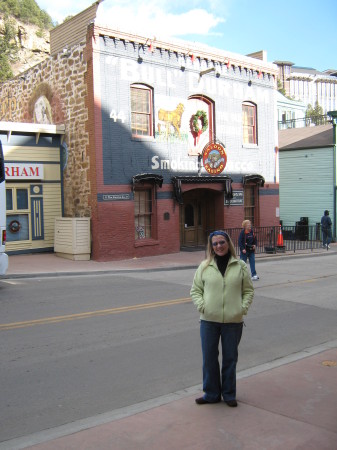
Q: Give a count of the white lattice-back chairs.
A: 0